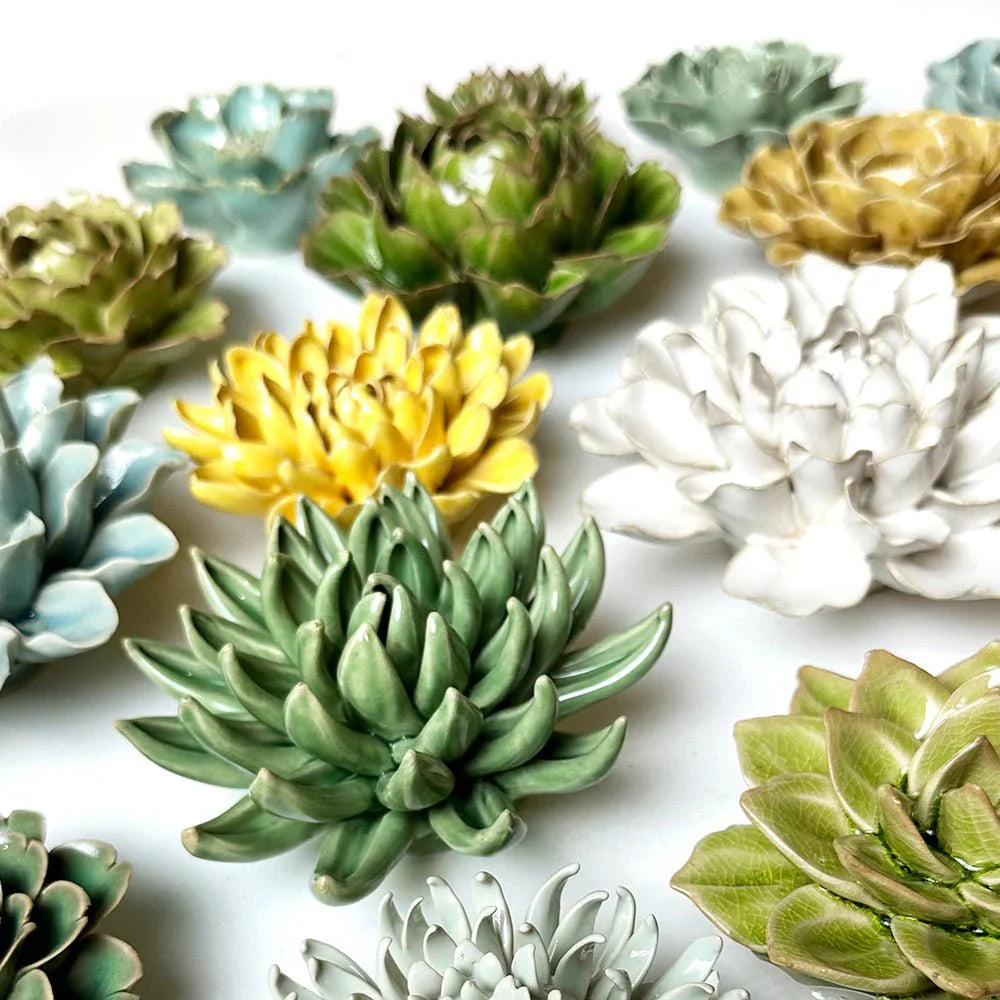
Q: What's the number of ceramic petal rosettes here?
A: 14